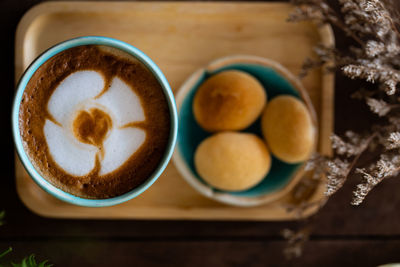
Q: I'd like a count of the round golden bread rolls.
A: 3